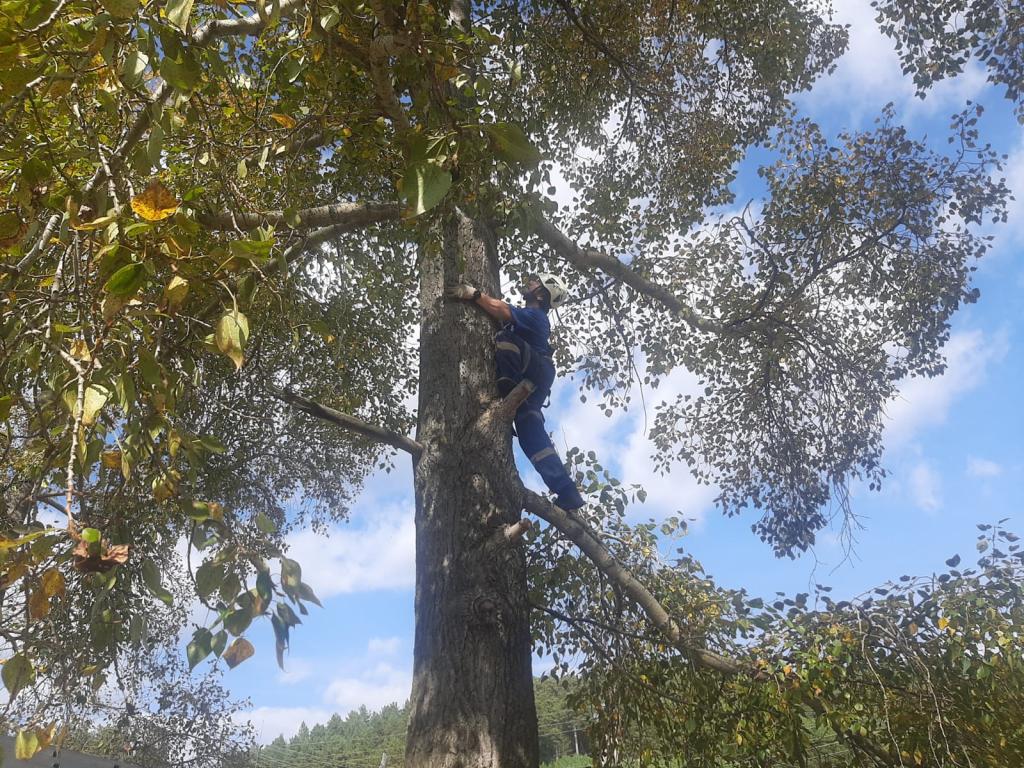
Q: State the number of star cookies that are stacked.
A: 0